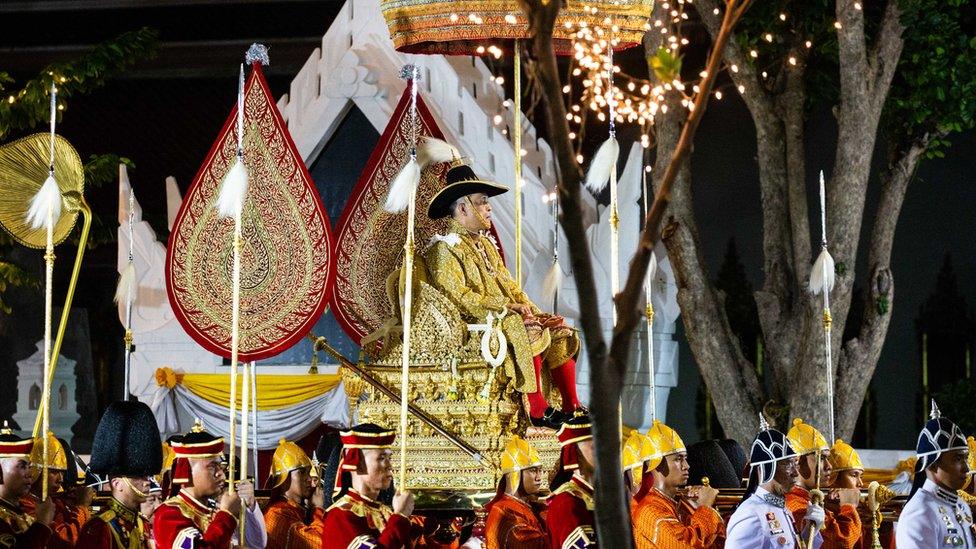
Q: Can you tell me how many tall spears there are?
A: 8